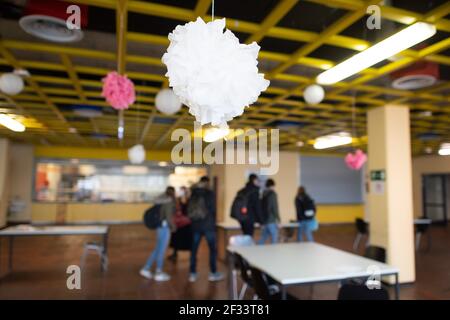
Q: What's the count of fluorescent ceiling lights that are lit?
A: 5